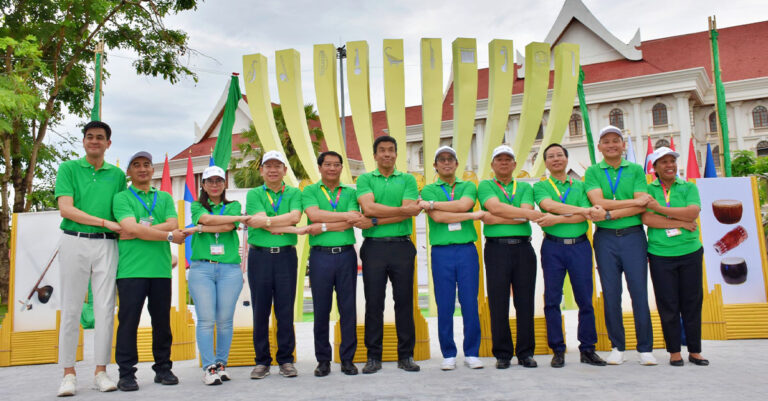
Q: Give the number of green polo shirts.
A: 11